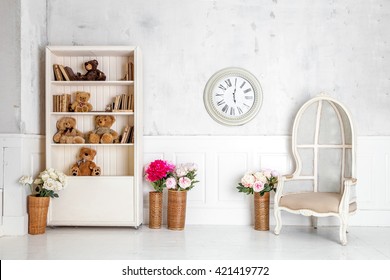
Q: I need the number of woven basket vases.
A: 4